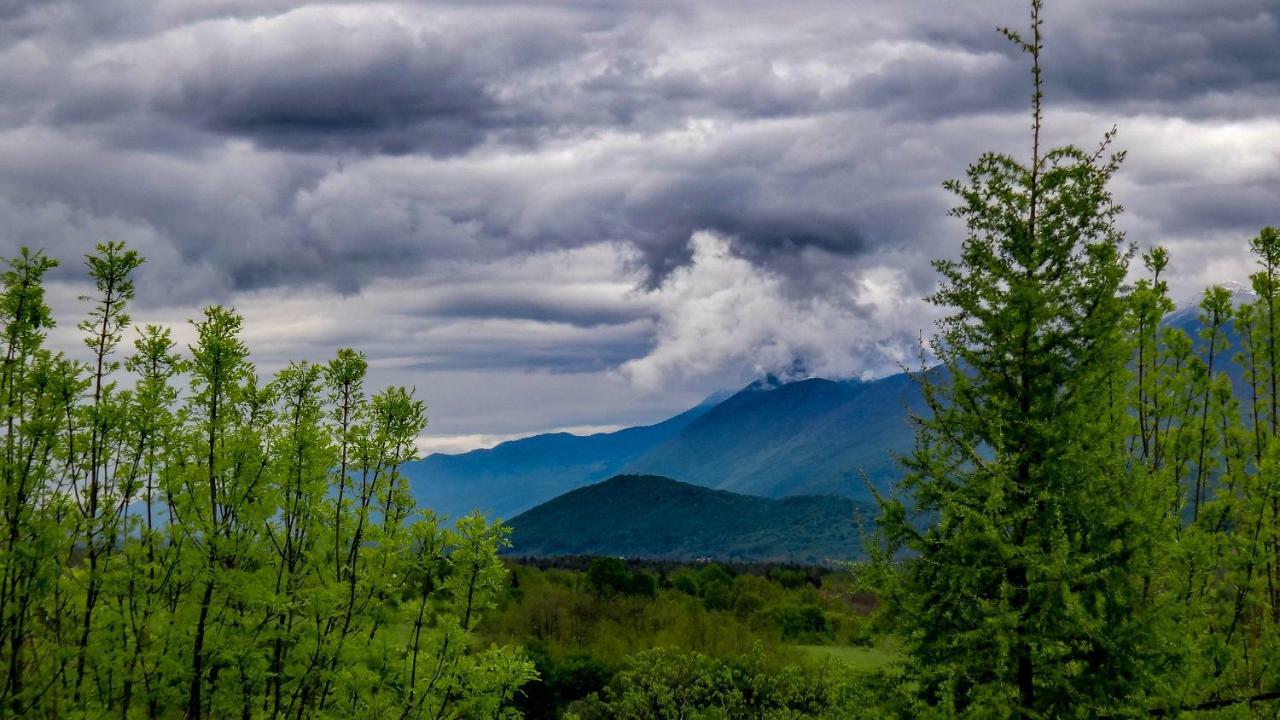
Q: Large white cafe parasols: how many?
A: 0